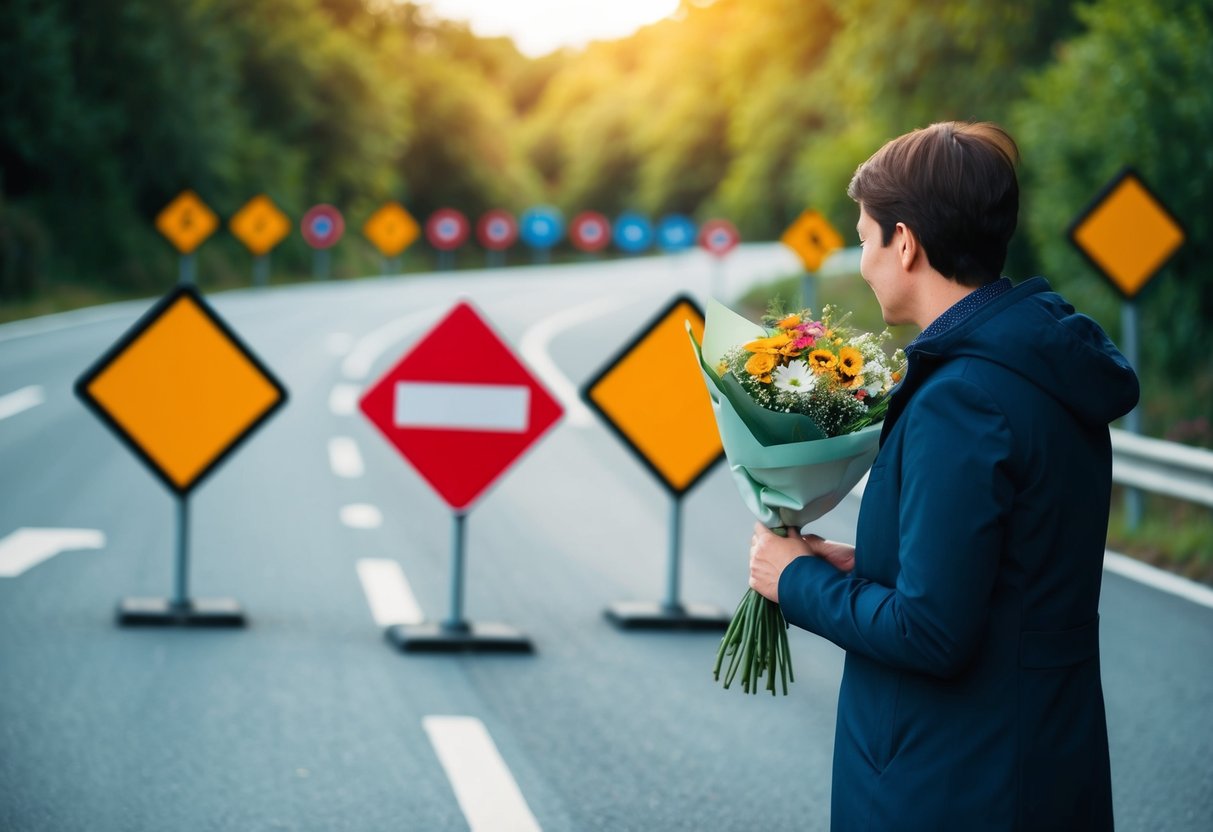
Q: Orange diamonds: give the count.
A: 7